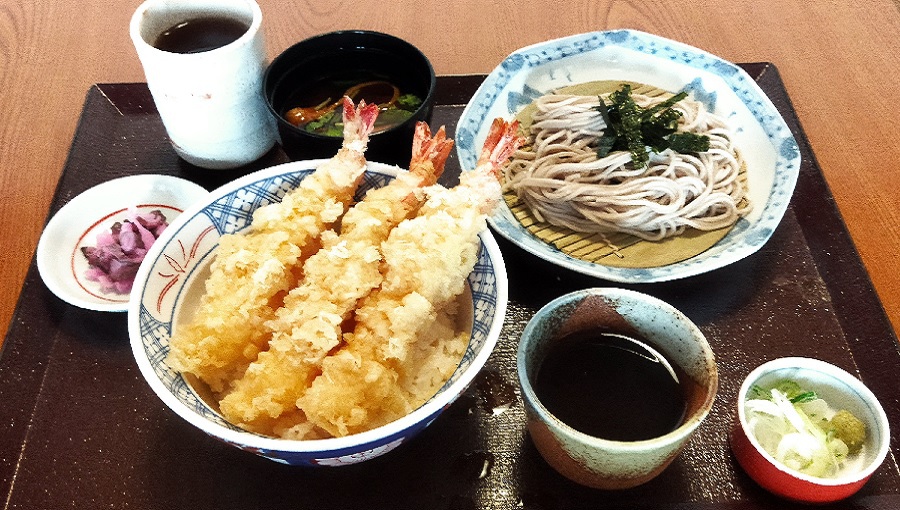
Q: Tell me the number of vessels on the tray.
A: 7